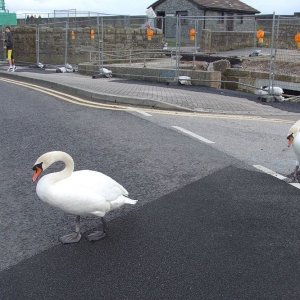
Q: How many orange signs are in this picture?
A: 6